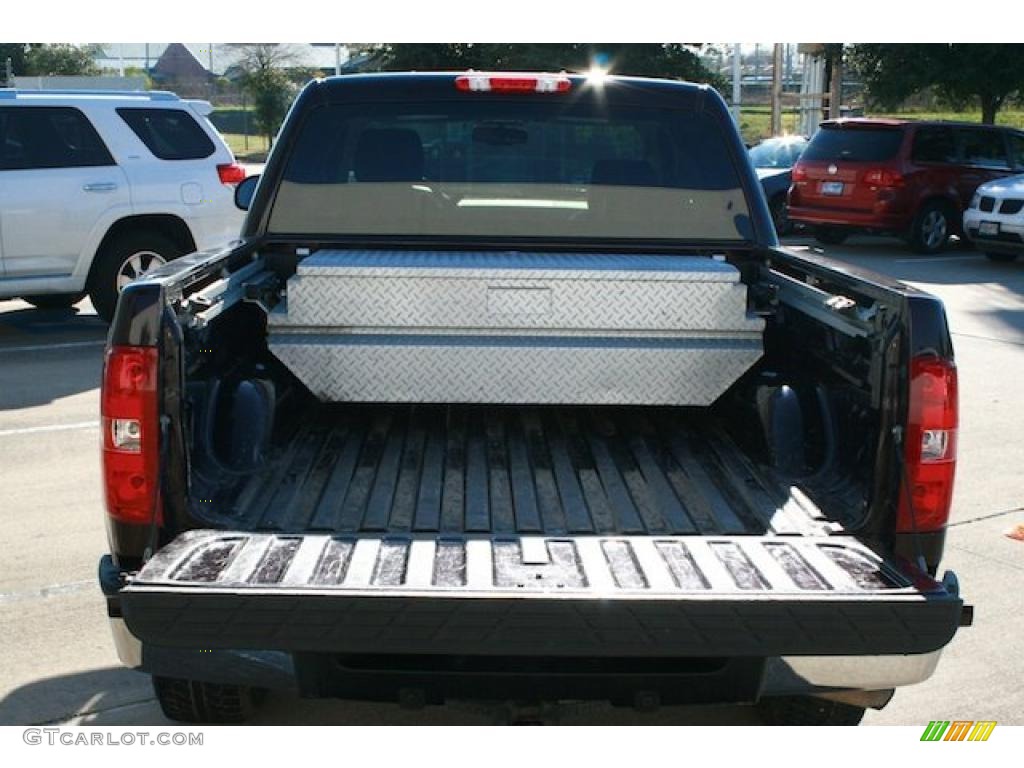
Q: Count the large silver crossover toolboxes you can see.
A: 1